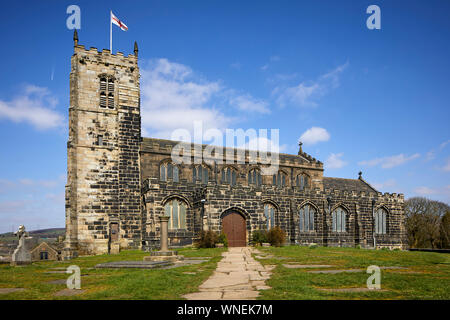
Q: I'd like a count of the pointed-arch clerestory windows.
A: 6